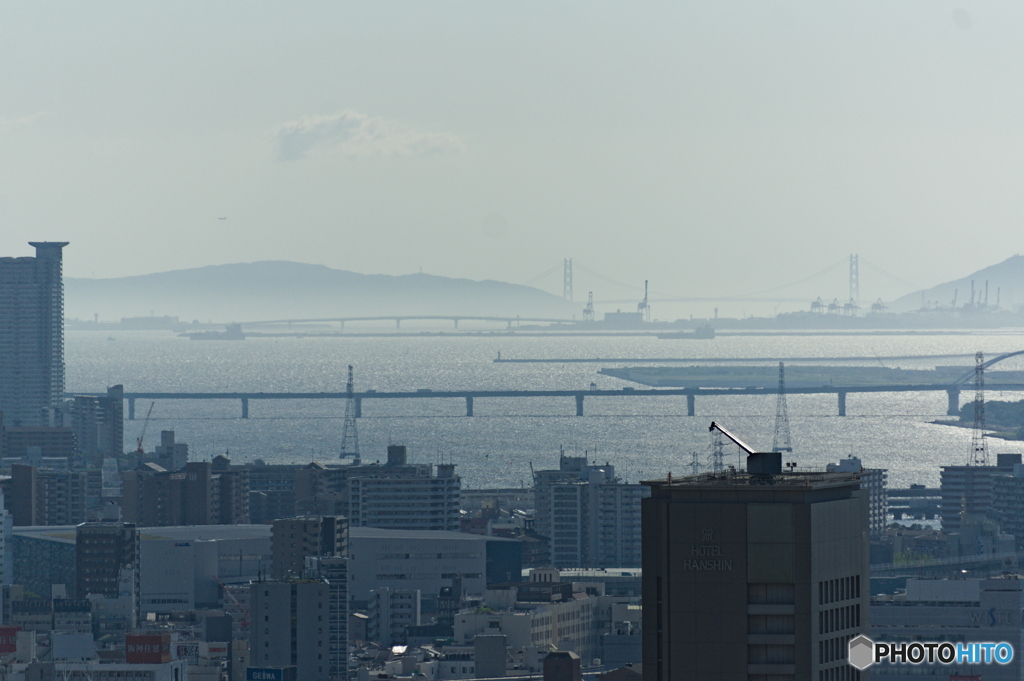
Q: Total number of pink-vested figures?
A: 0